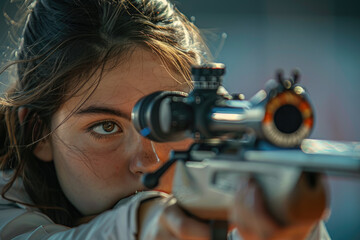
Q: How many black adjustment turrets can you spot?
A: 1